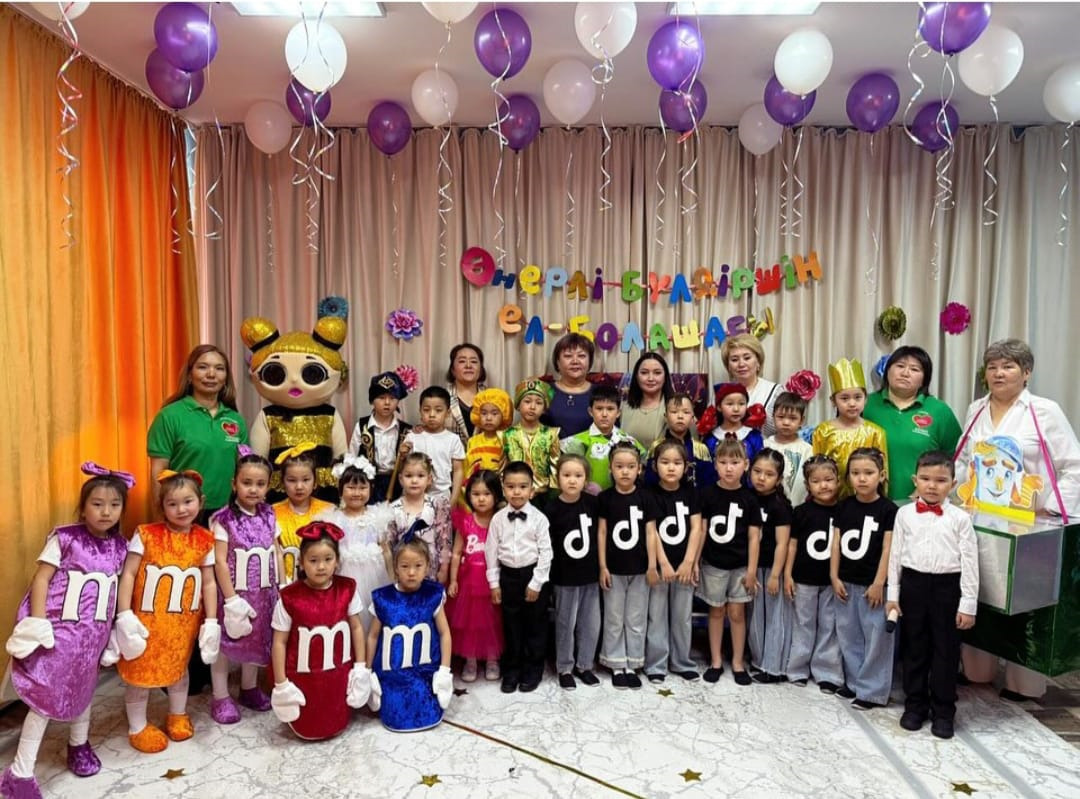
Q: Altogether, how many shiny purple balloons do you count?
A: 12